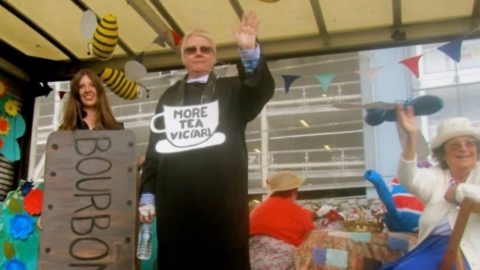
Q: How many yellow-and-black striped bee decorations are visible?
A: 2